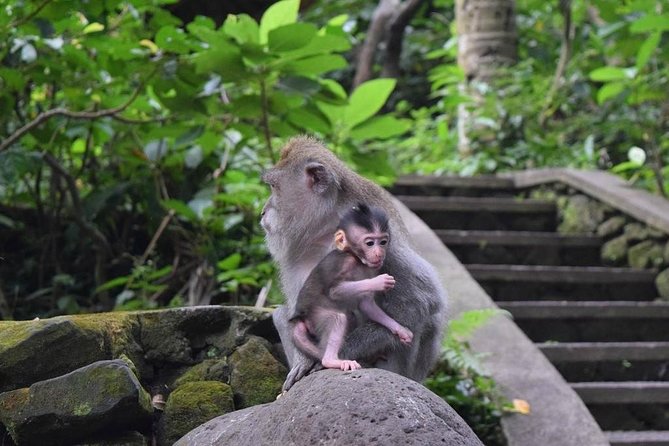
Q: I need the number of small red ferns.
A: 0